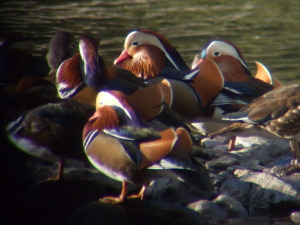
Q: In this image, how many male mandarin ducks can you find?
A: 4